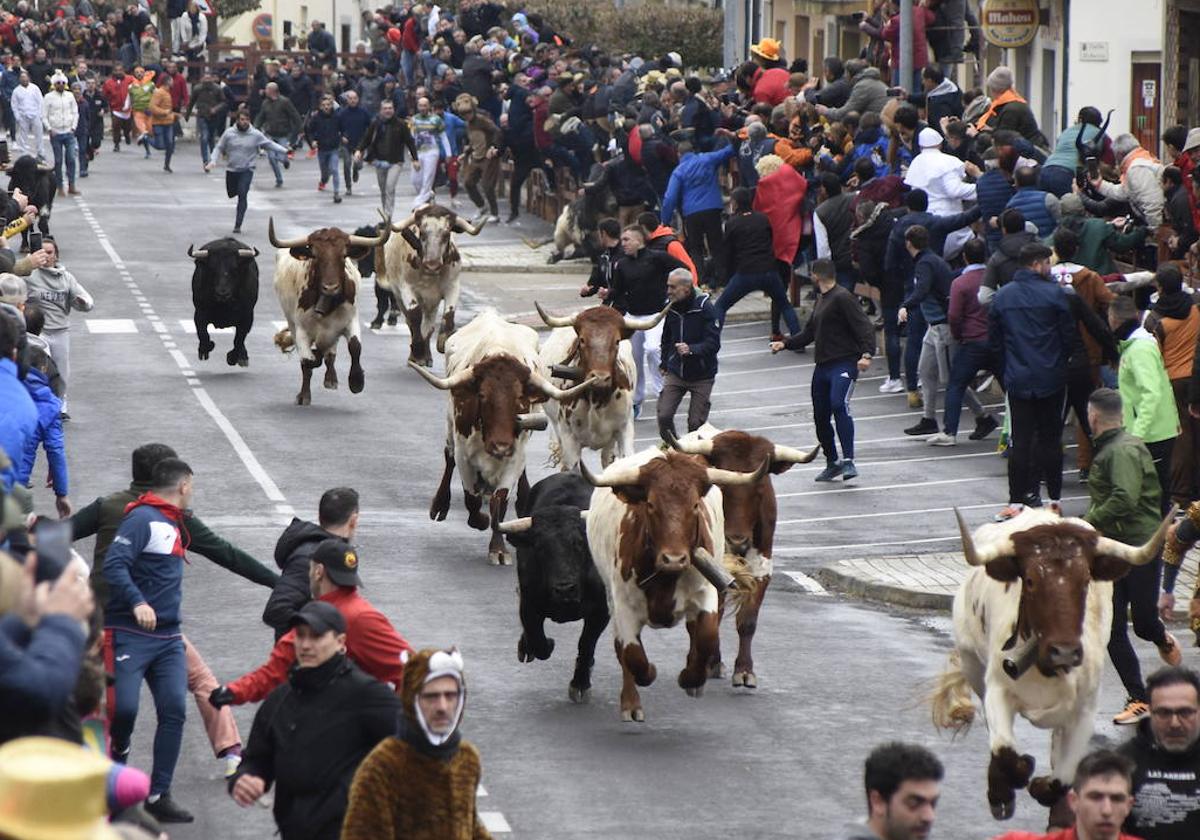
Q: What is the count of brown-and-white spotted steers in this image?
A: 7